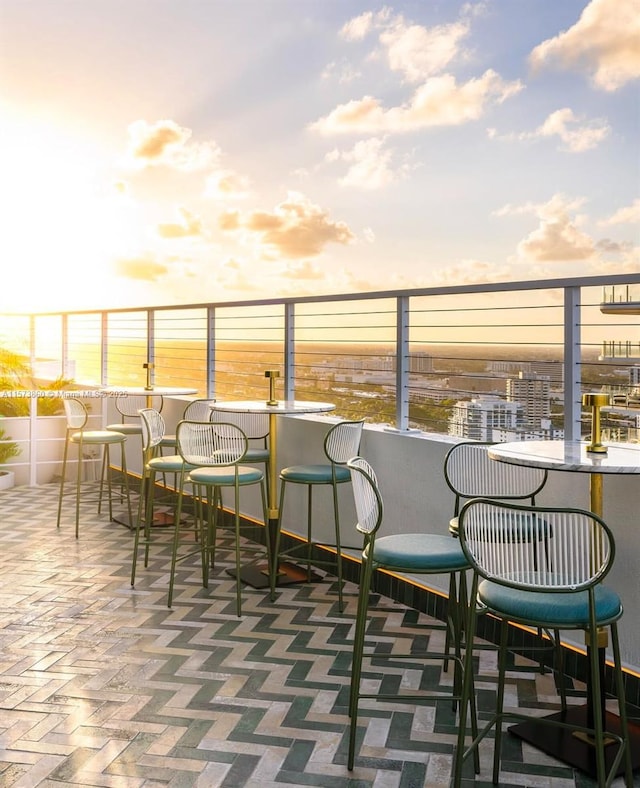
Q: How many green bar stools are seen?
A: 10